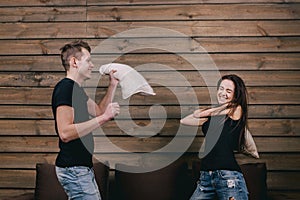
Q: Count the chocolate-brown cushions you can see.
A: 3